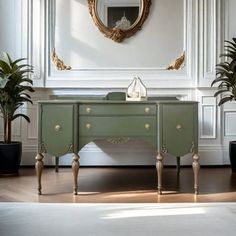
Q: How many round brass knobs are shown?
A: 6